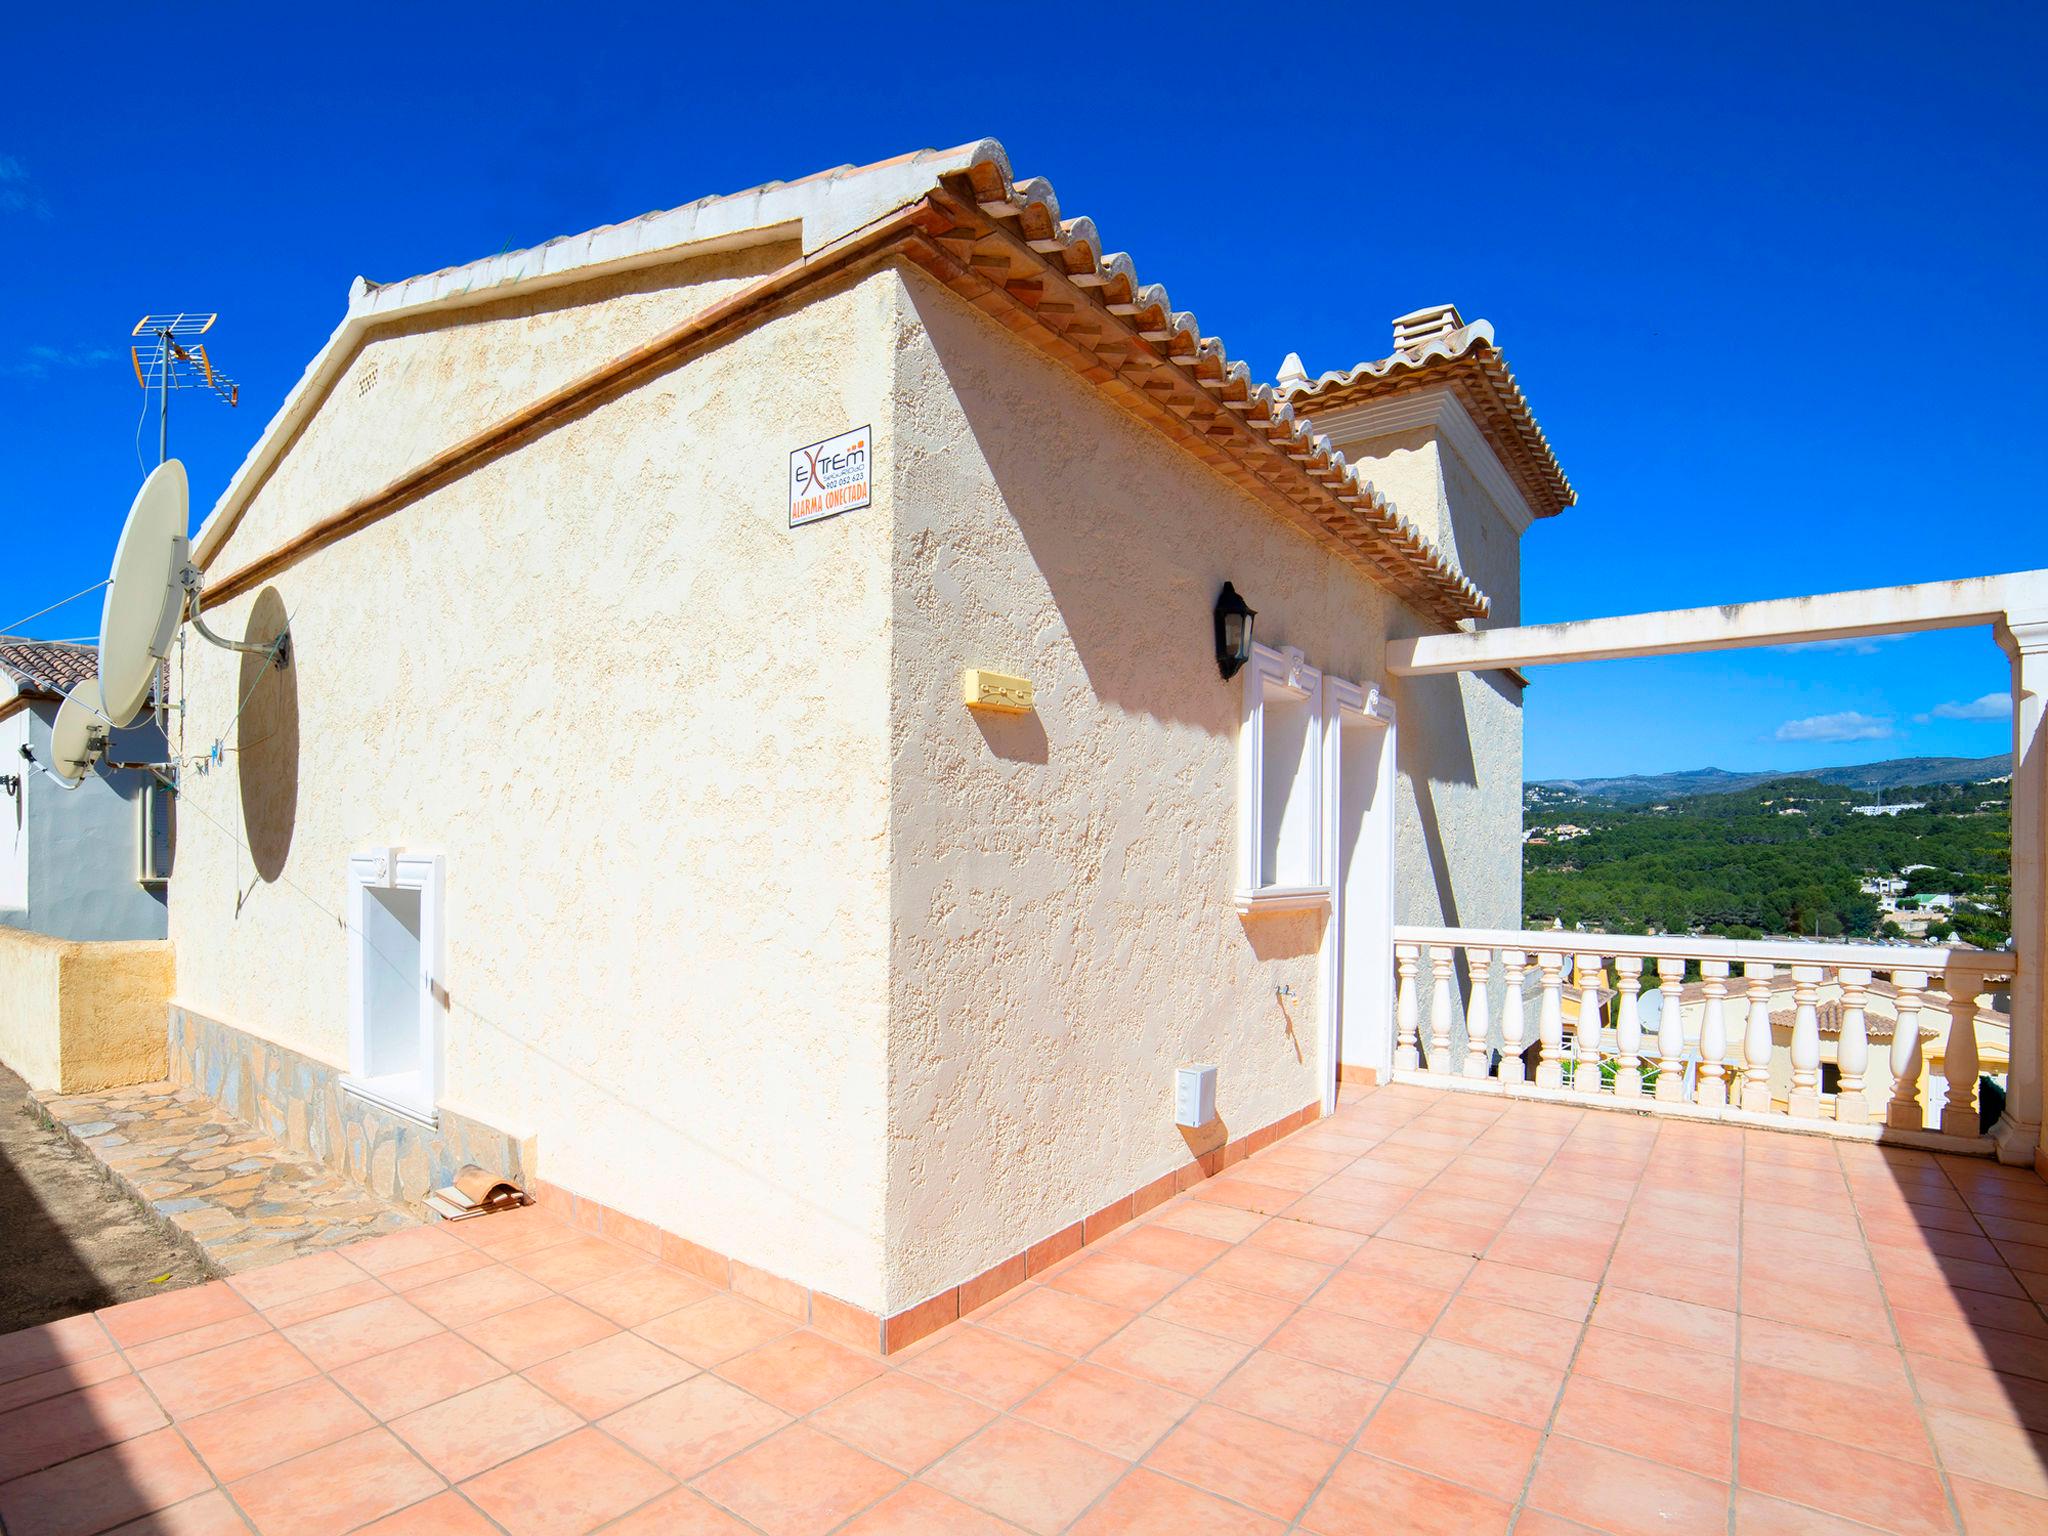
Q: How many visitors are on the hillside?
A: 0